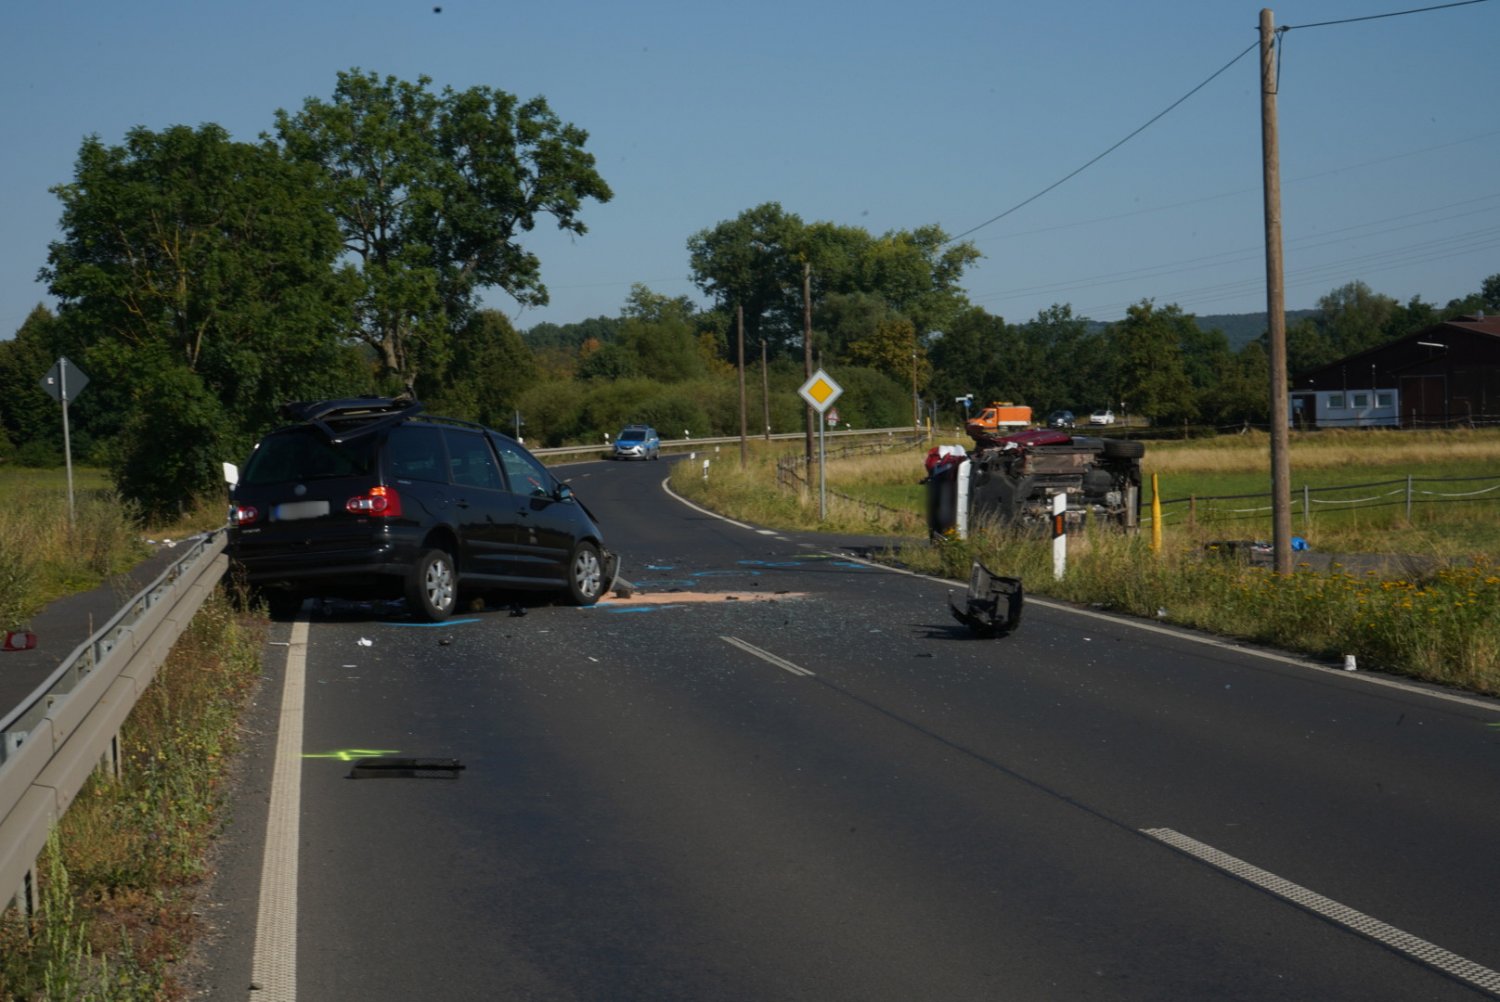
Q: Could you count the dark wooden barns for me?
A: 1